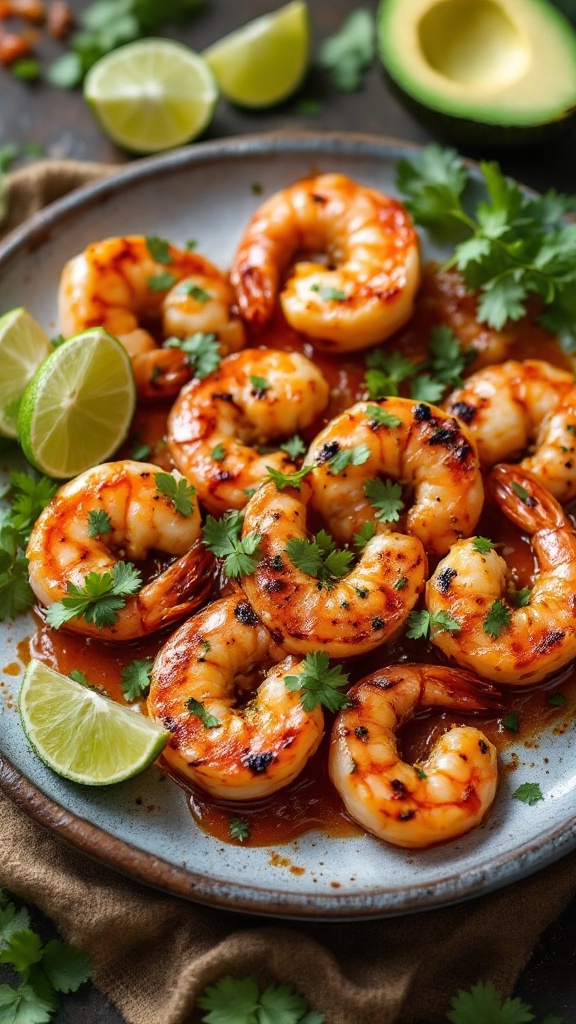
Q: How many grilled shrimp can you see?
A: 10